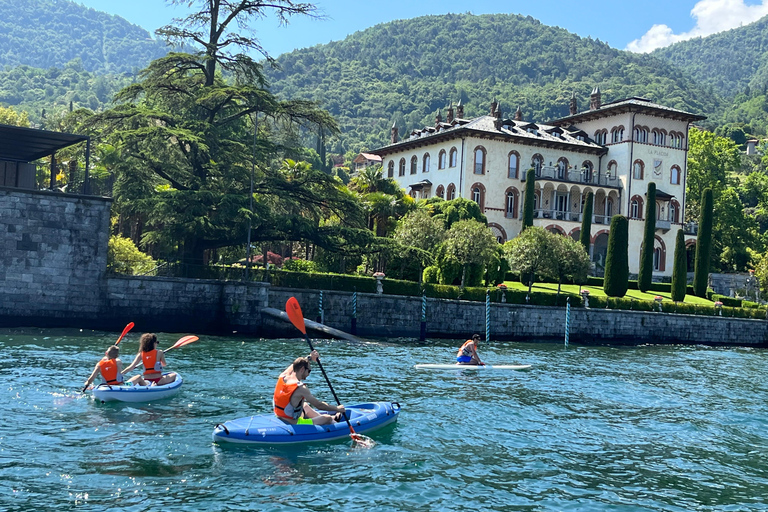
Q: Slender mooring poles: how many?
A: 5